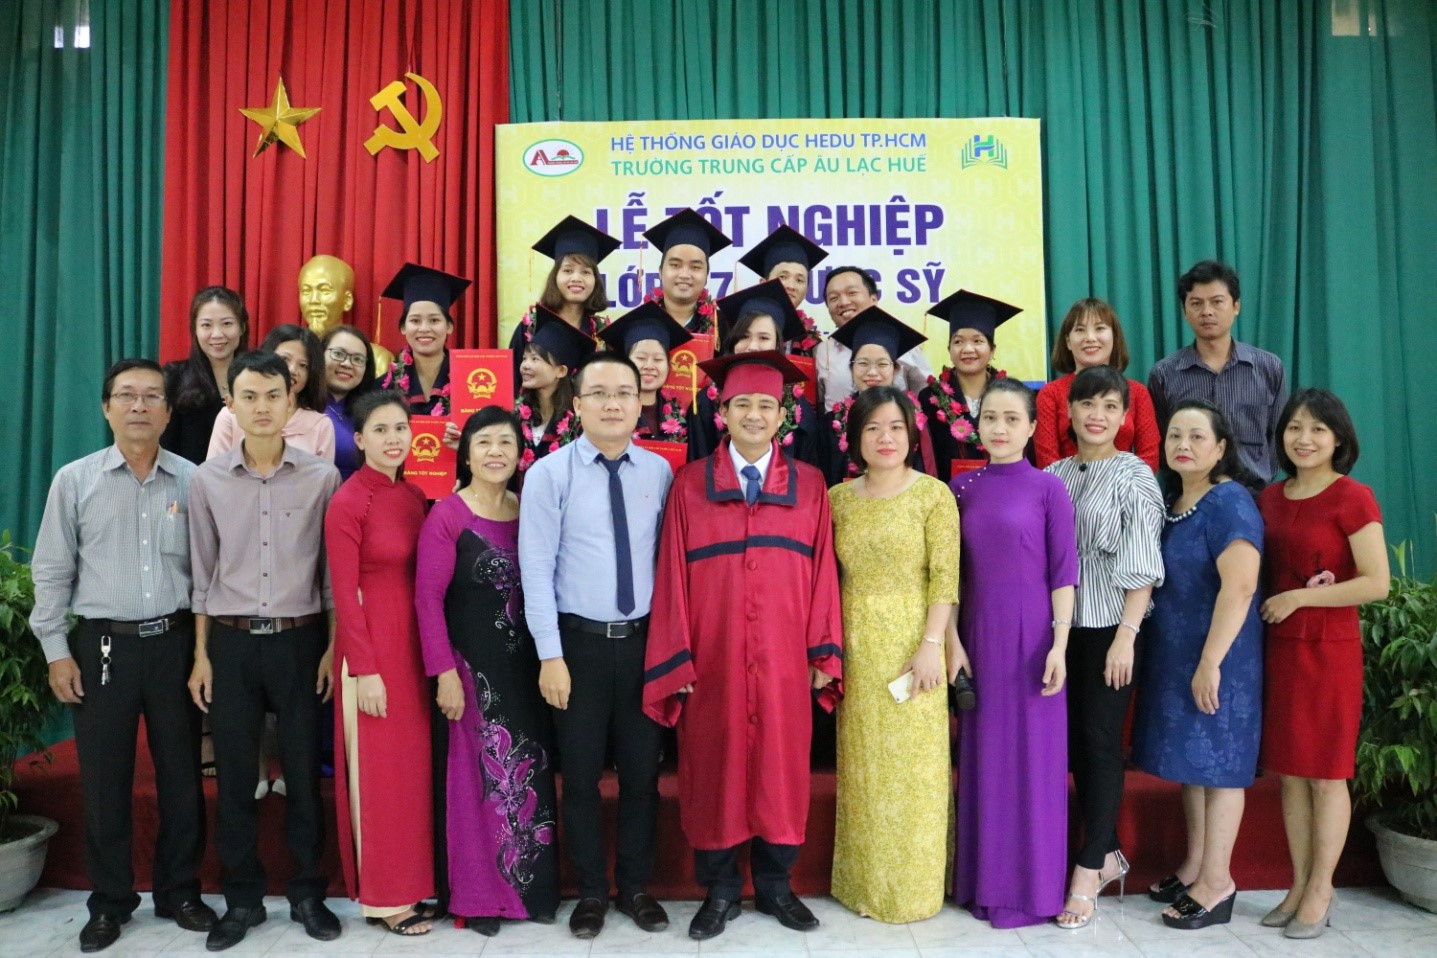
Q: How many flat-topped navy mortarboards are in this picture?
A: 9